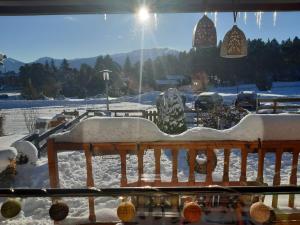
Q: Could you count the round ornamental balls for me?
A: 5